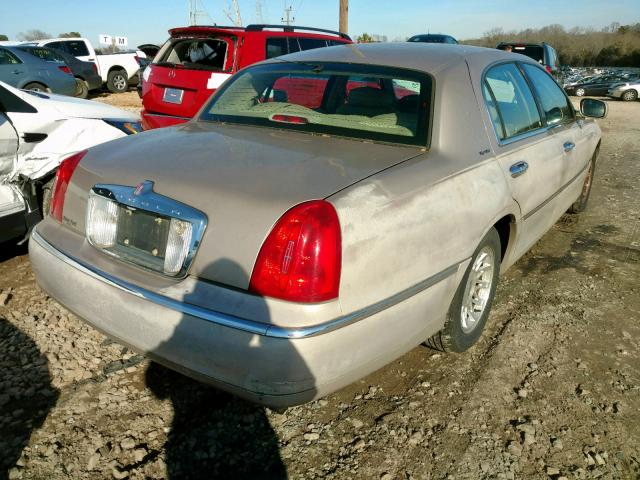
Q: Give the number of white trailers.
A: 0